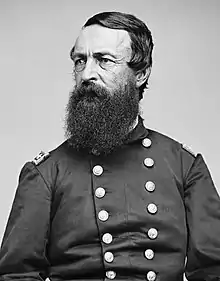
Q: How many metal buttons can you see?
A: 13